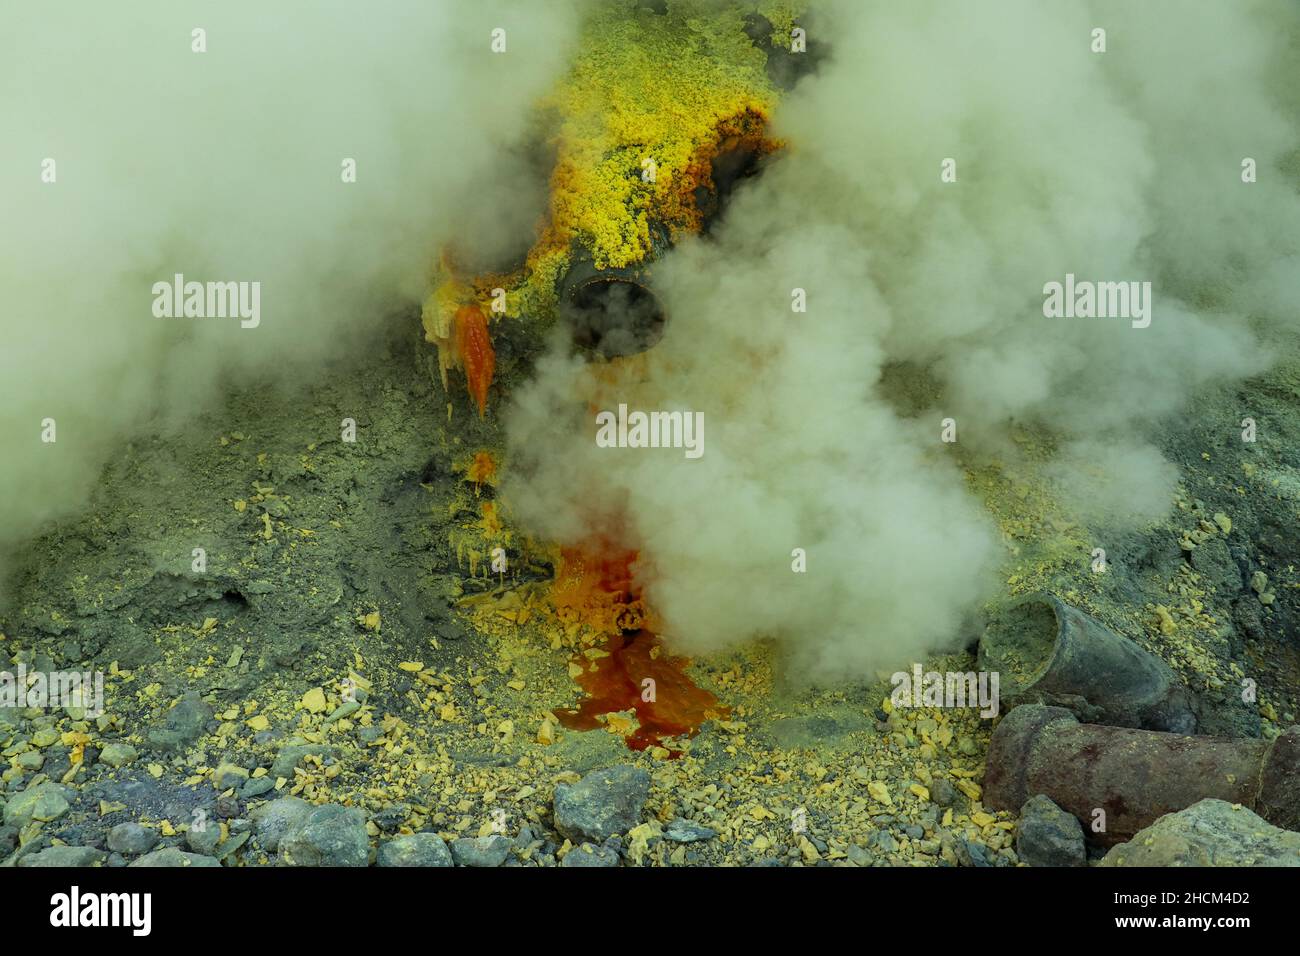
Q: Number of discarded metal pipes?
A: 2